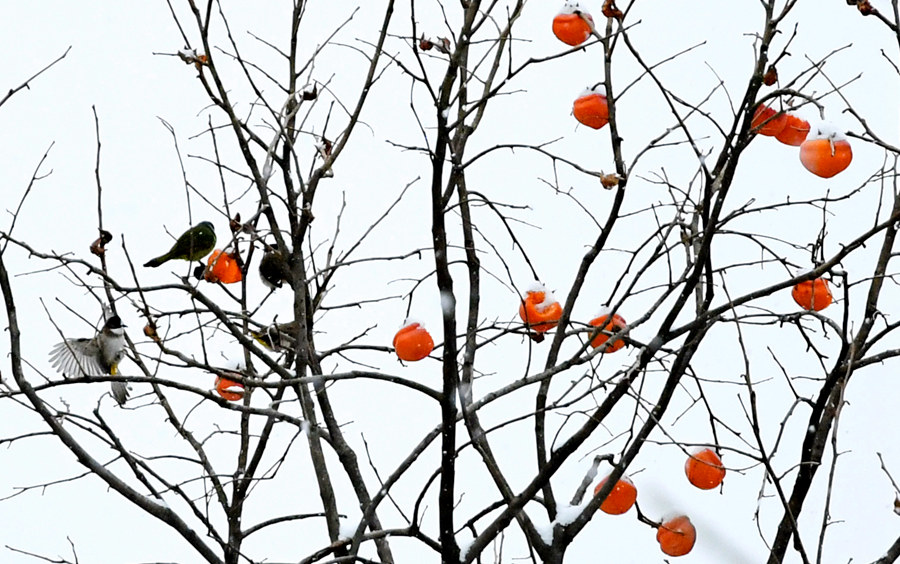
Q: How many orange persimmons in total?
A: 14